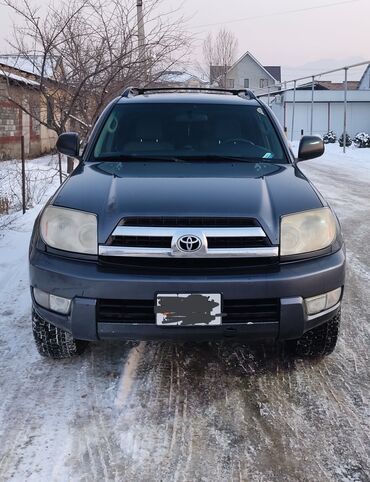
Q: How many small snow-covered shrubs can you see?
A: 3